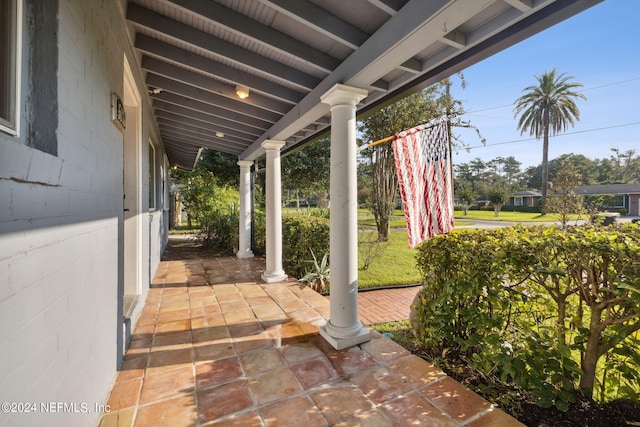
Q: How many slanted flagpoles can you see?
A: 1